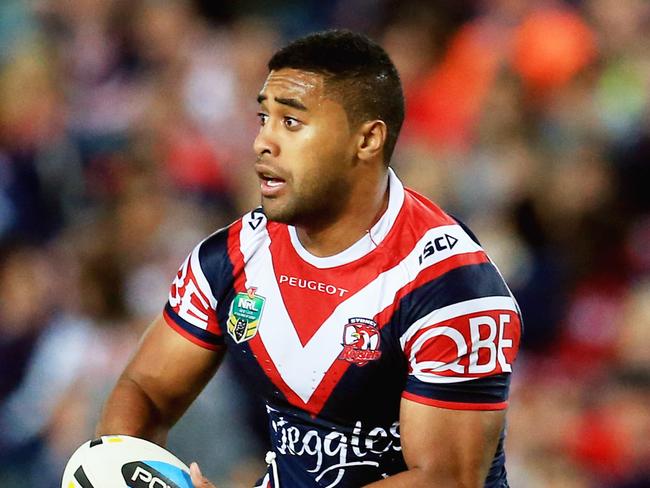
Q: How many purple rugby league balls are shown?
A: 0